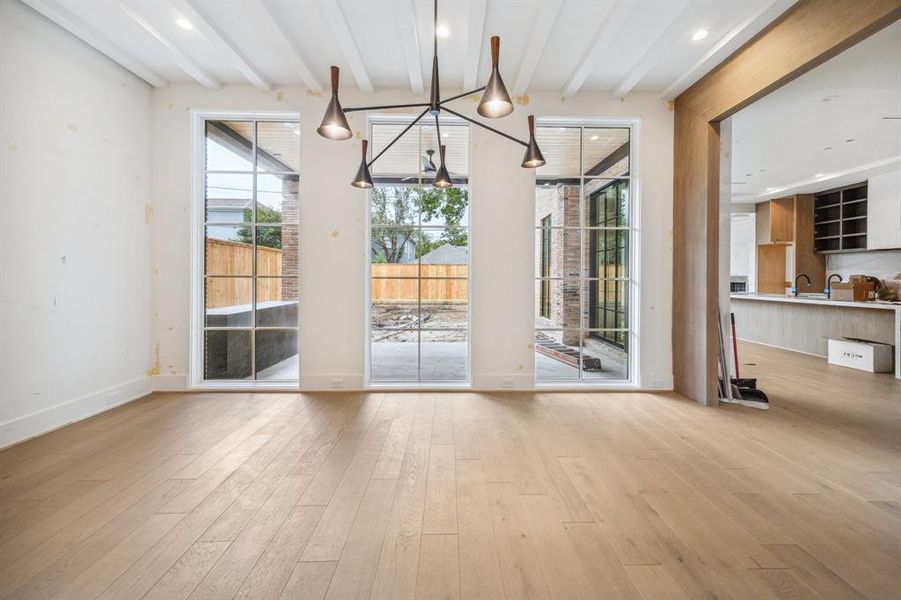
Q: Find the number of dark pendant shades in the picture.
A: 5